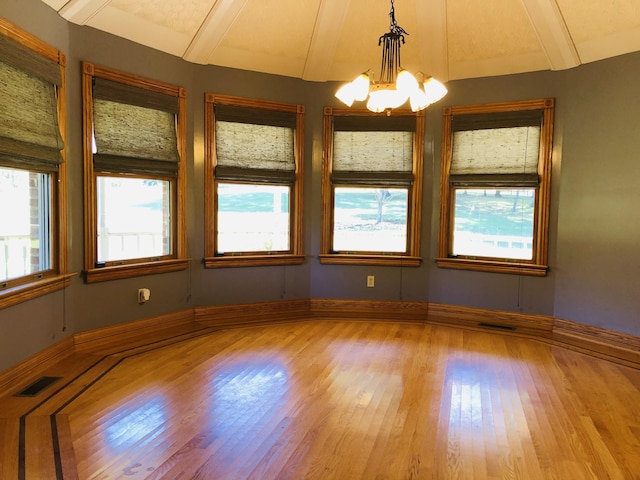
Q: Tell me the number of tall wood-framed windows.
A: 5